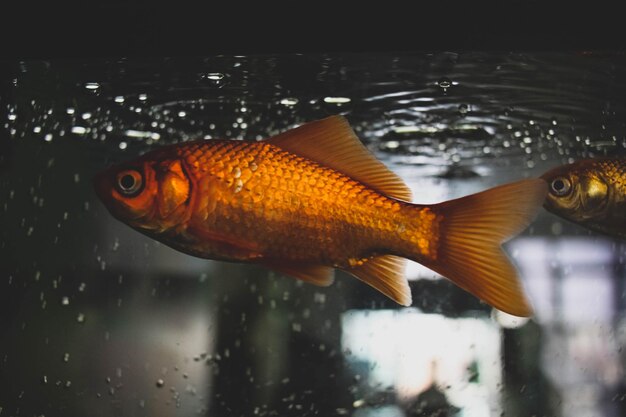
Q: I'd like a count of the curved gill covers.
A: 2